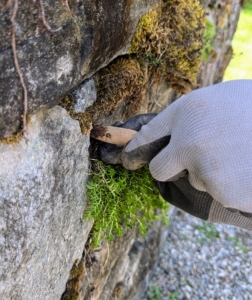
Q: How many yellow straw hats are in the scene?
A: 0